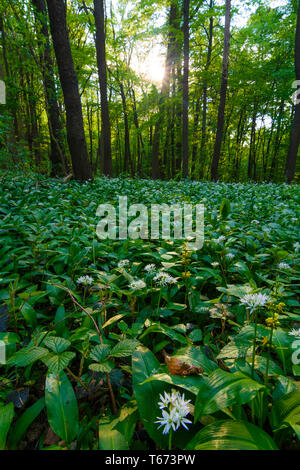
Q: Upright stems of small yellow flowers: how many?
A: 2